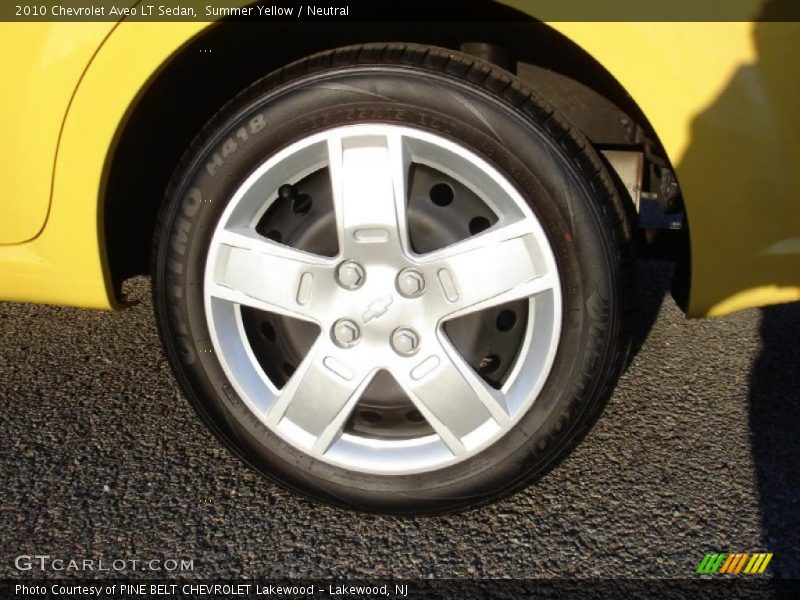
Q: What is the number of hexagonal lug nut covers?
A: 4